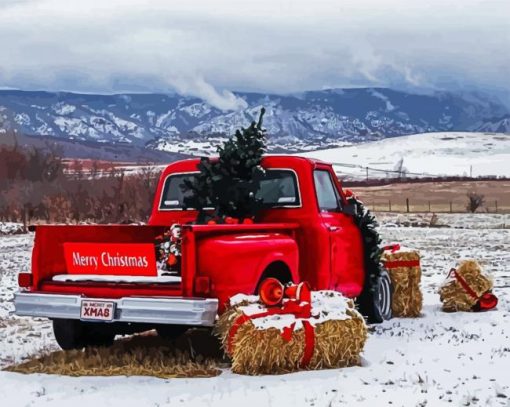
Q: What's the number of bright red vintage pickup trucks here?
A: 1